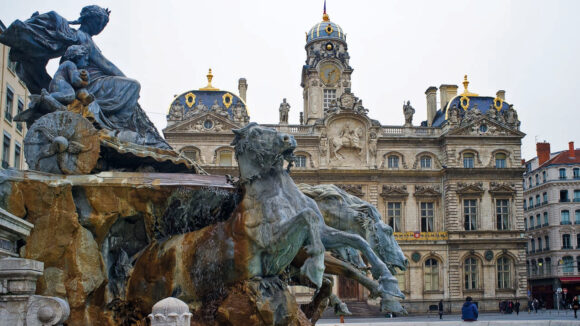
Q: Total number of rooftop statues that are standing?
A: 2